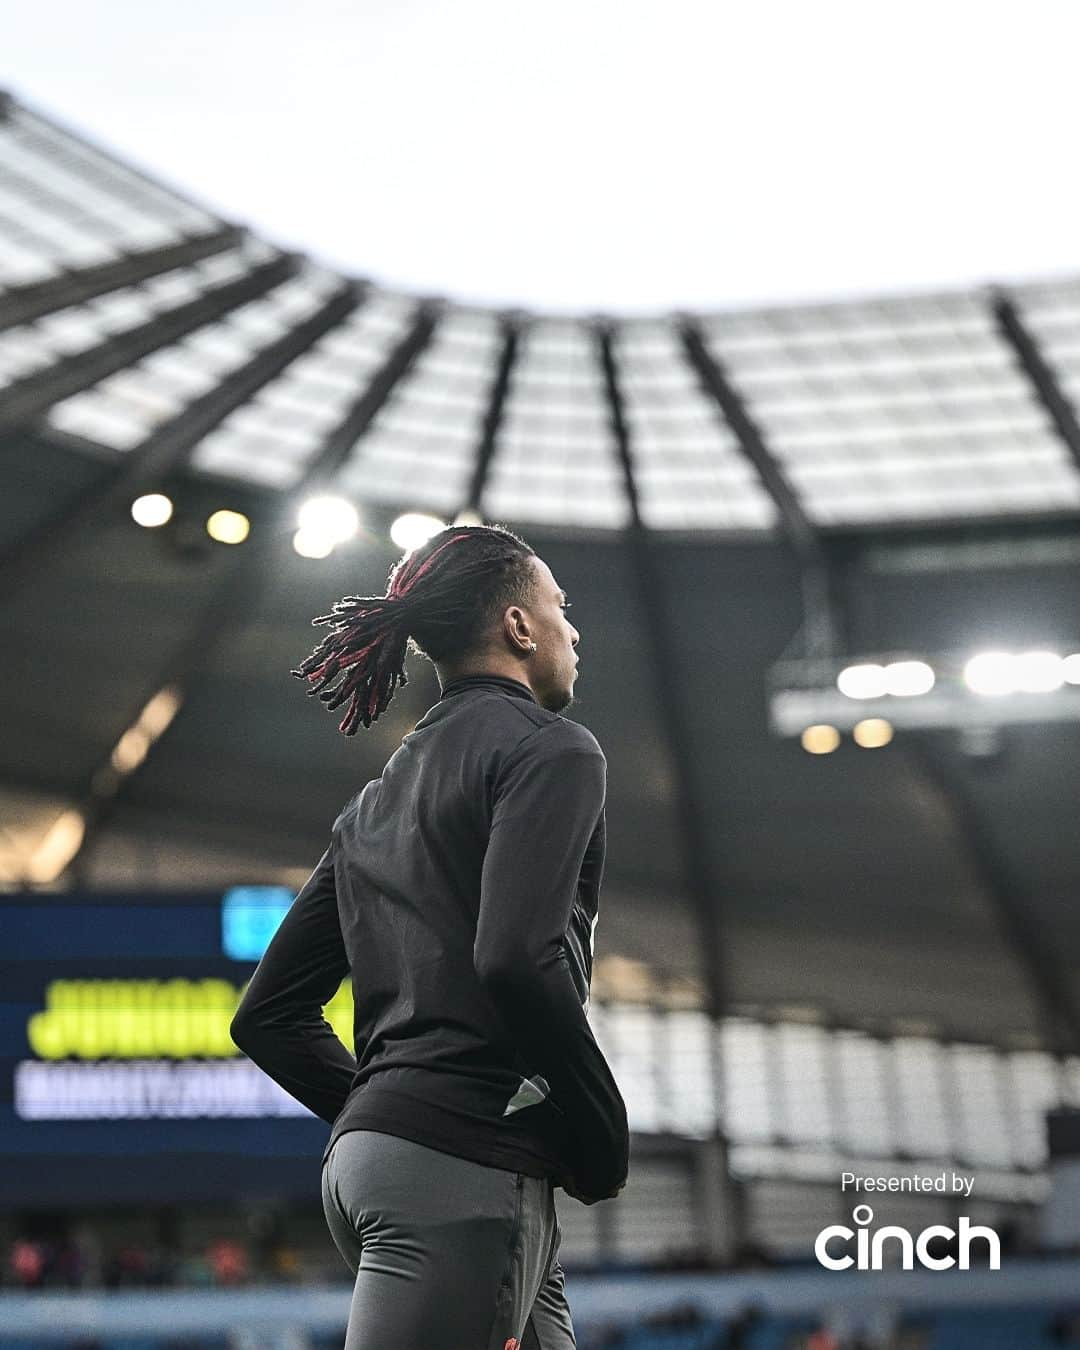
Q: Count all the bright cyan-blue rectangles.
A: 1